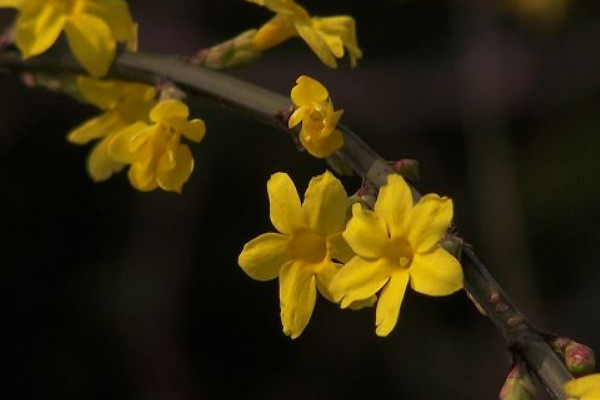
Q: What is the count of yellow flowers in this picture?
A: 8